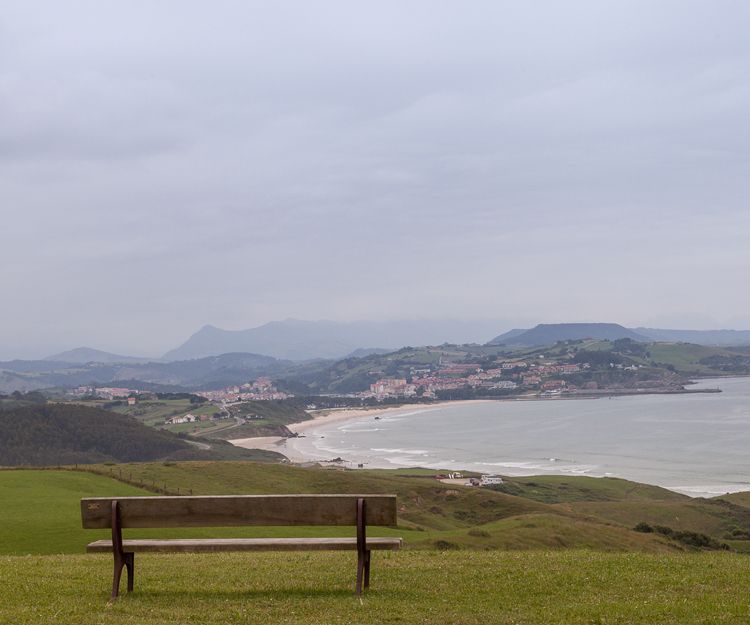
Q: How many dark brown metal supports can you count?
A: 2